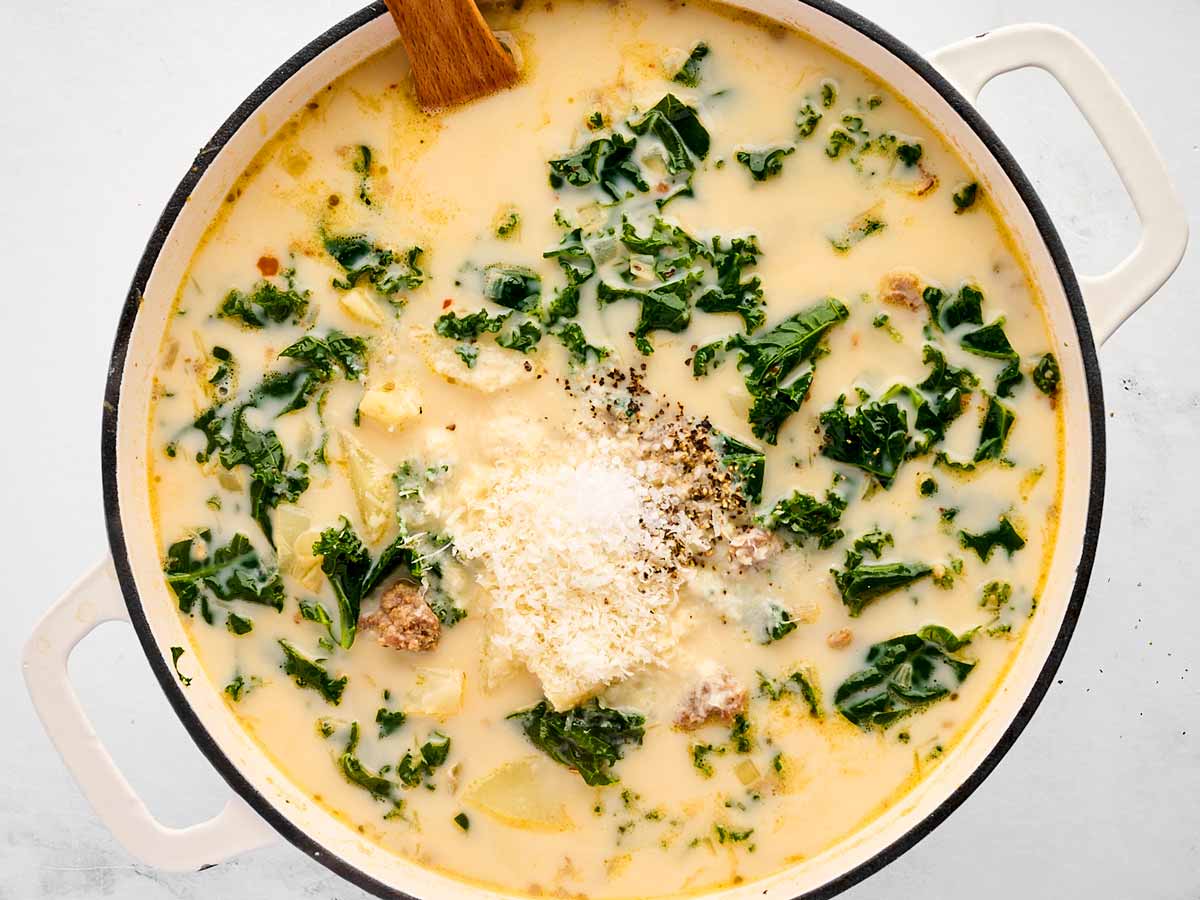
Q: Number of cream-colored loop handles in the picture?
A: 2